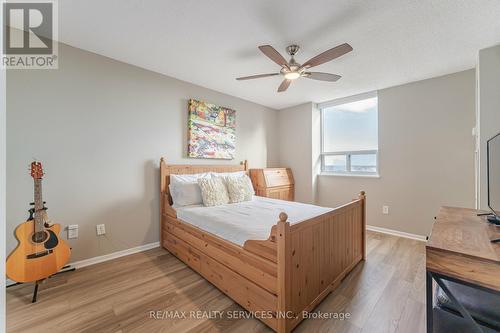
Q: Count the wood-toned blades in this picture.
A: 5